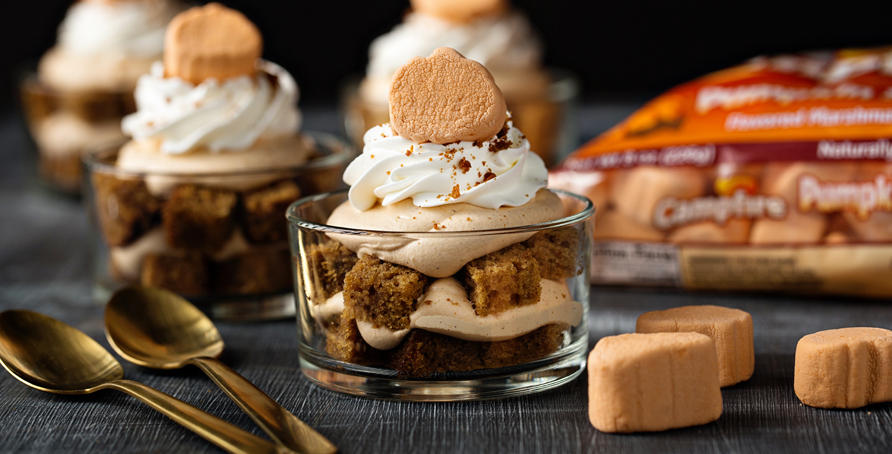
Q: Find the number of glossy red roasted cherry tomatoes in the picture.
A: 0